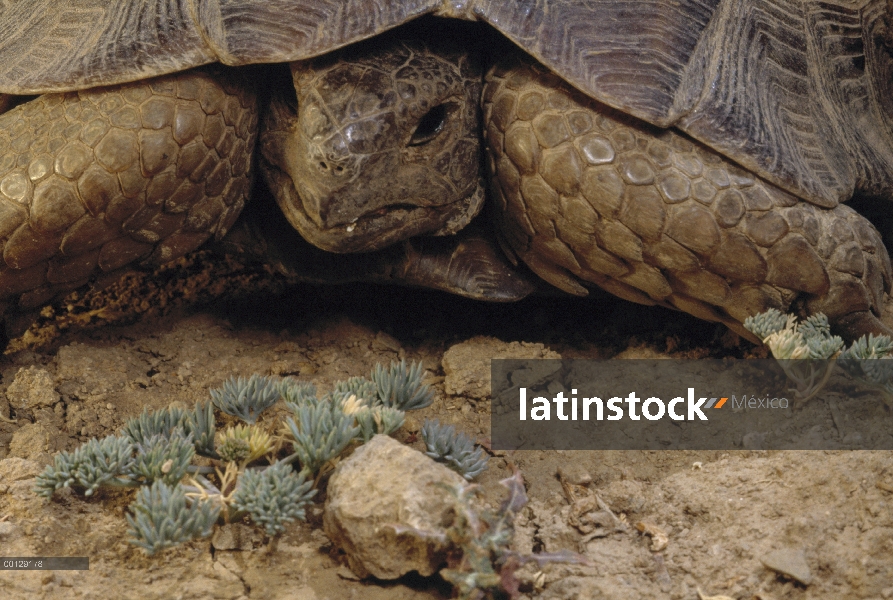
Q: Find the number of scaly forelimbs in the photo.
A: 2